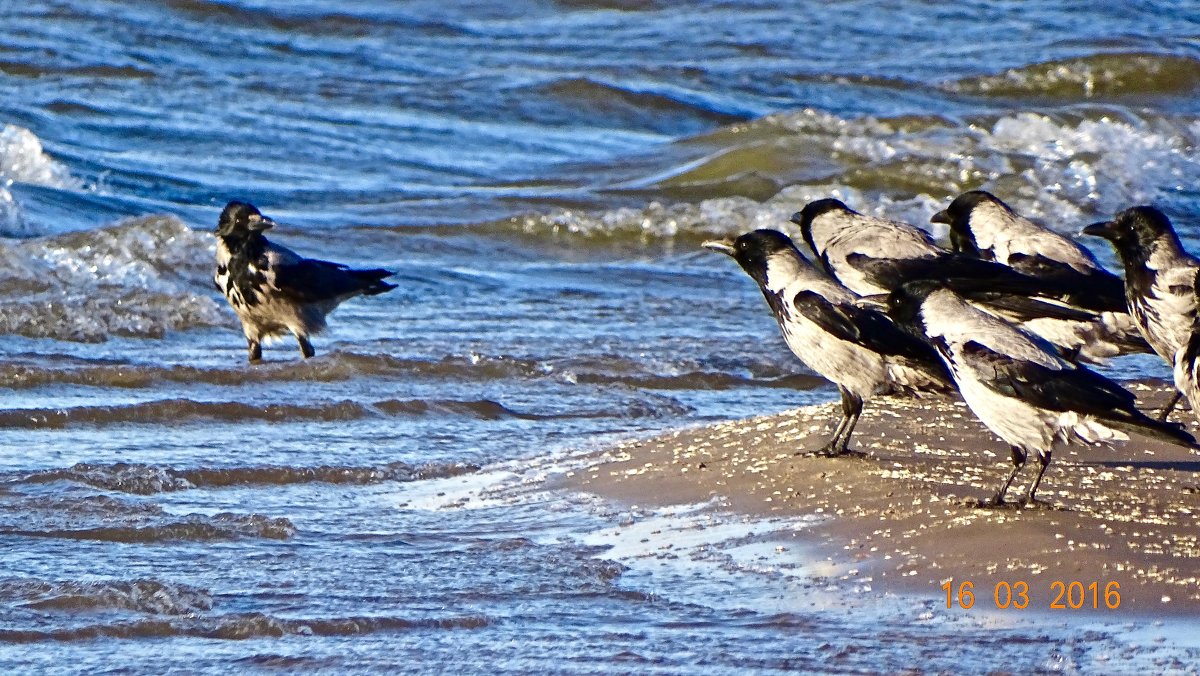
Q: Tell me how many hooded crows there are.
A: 6